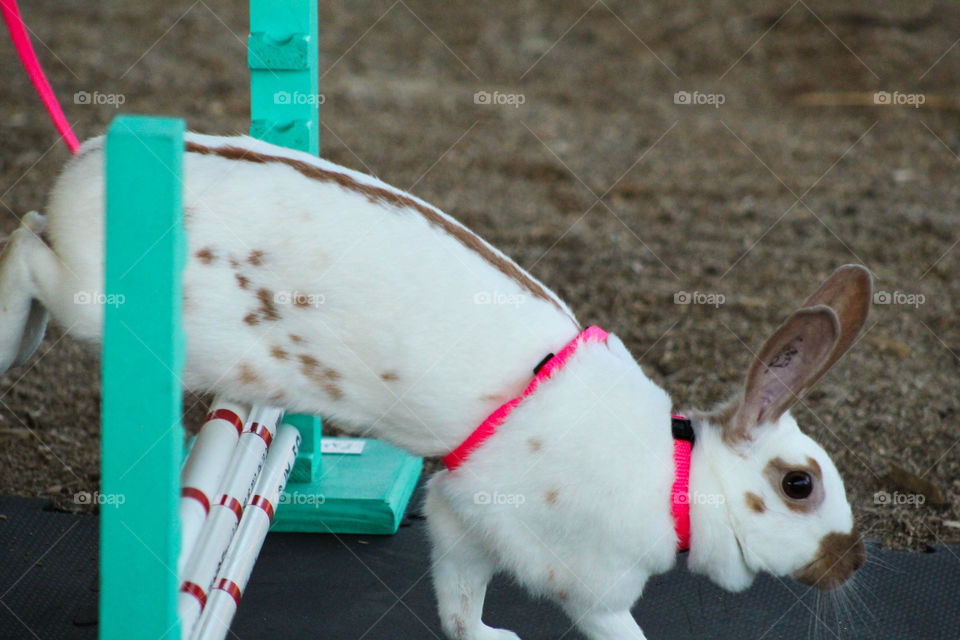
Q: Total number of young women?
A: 0